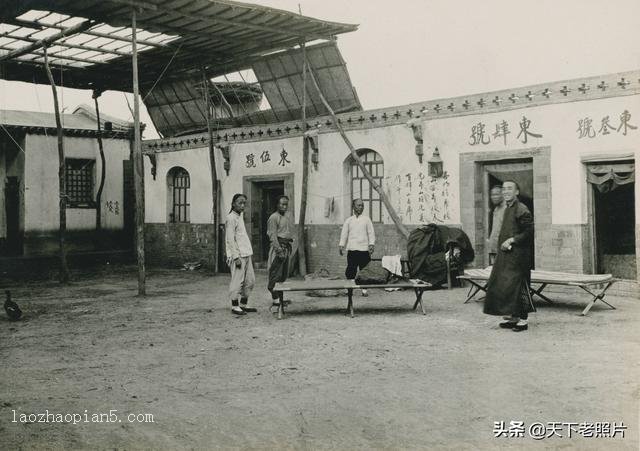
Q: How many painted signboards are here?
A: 3